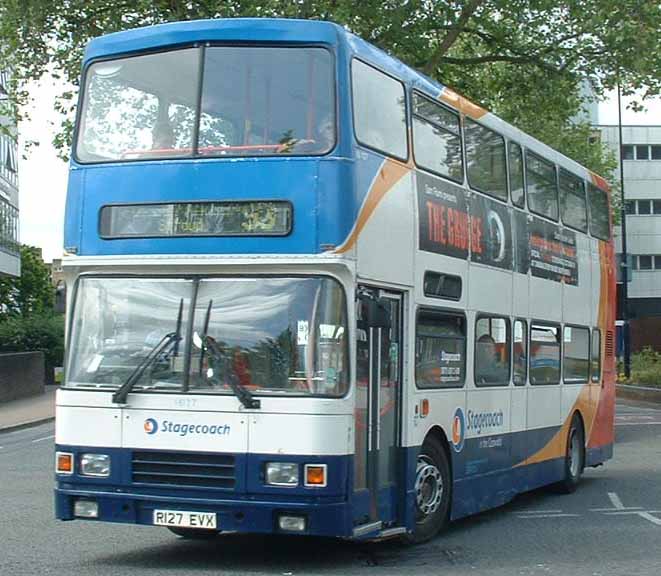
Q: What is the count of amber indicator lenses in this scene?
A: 3